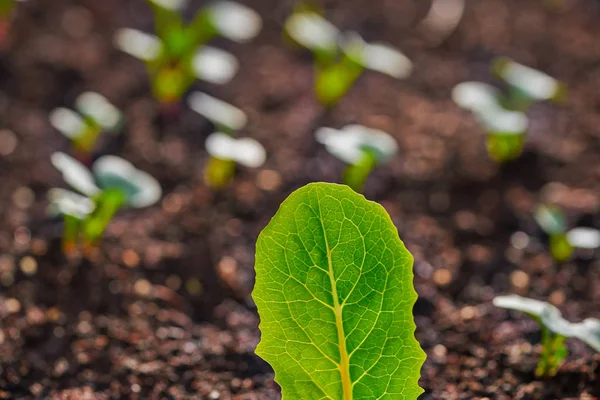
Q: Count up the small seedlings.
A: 9